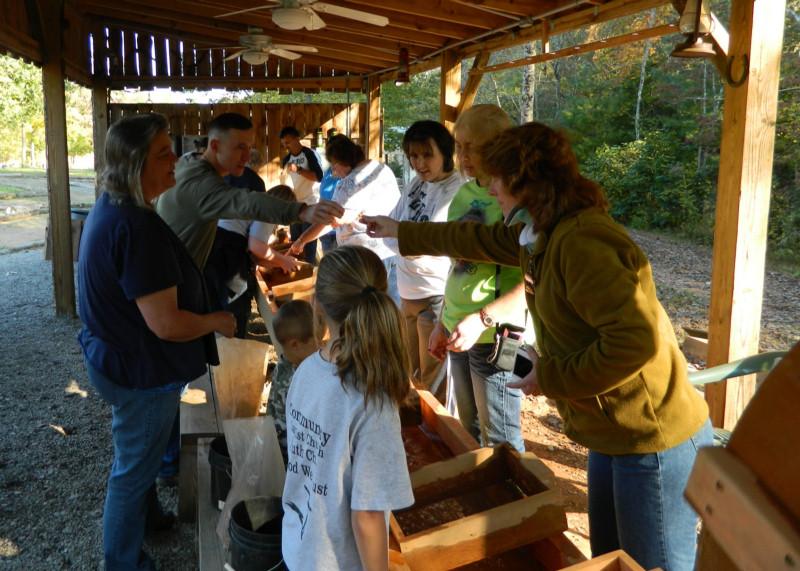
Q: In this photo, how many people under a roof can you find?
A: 12